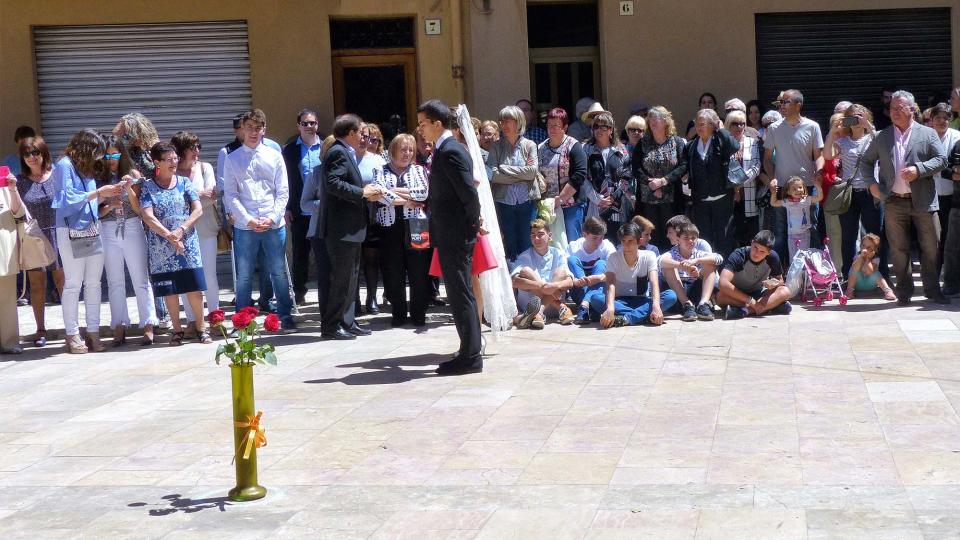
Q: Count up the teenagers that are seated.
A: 7